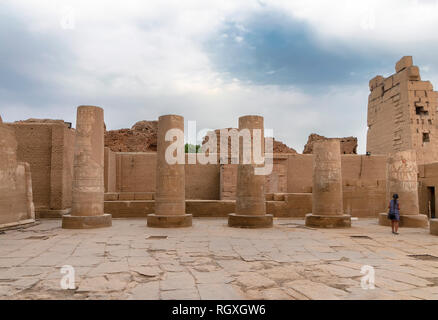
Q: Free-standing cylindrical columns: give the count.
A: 5